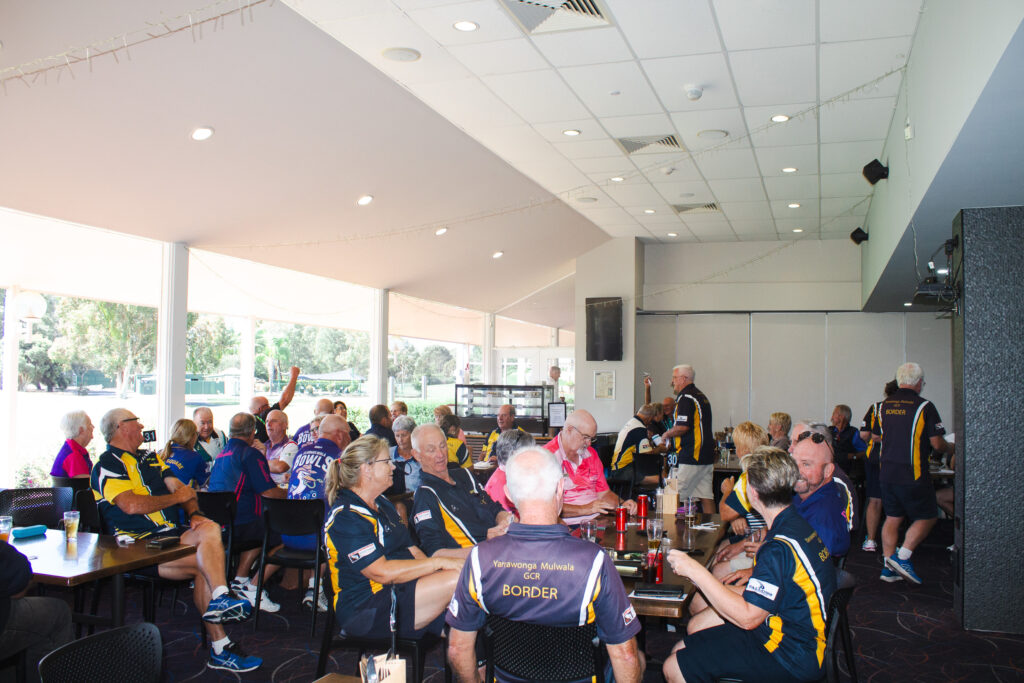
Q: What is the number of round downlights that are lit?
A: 15